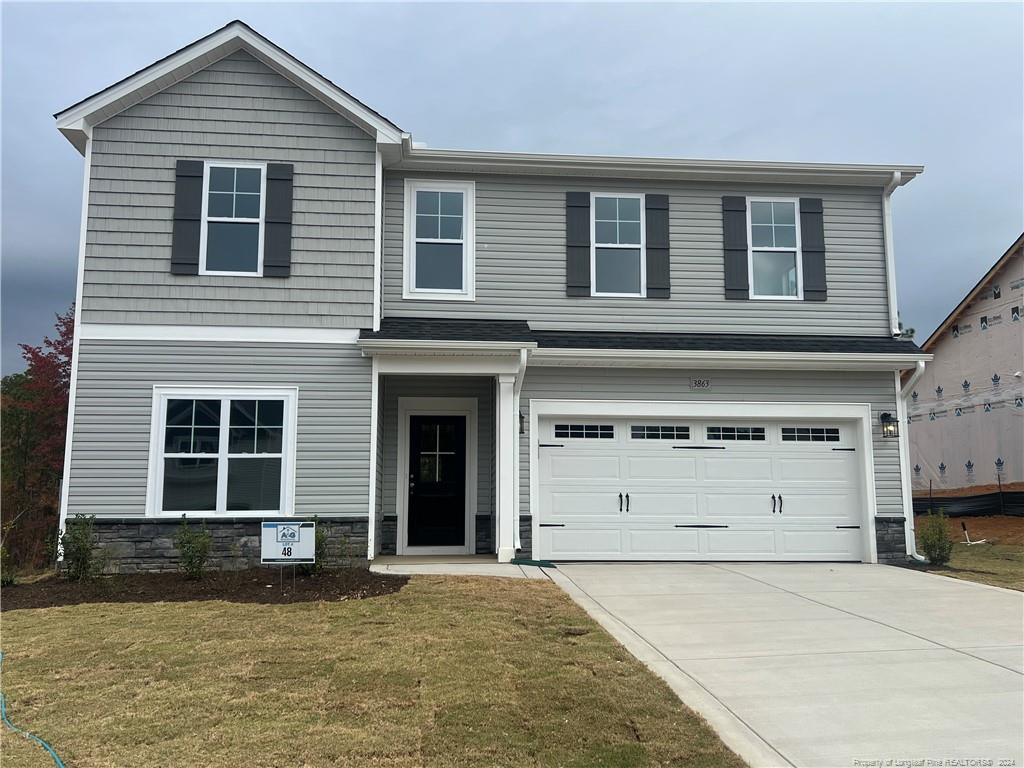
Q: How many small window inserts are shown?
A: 4